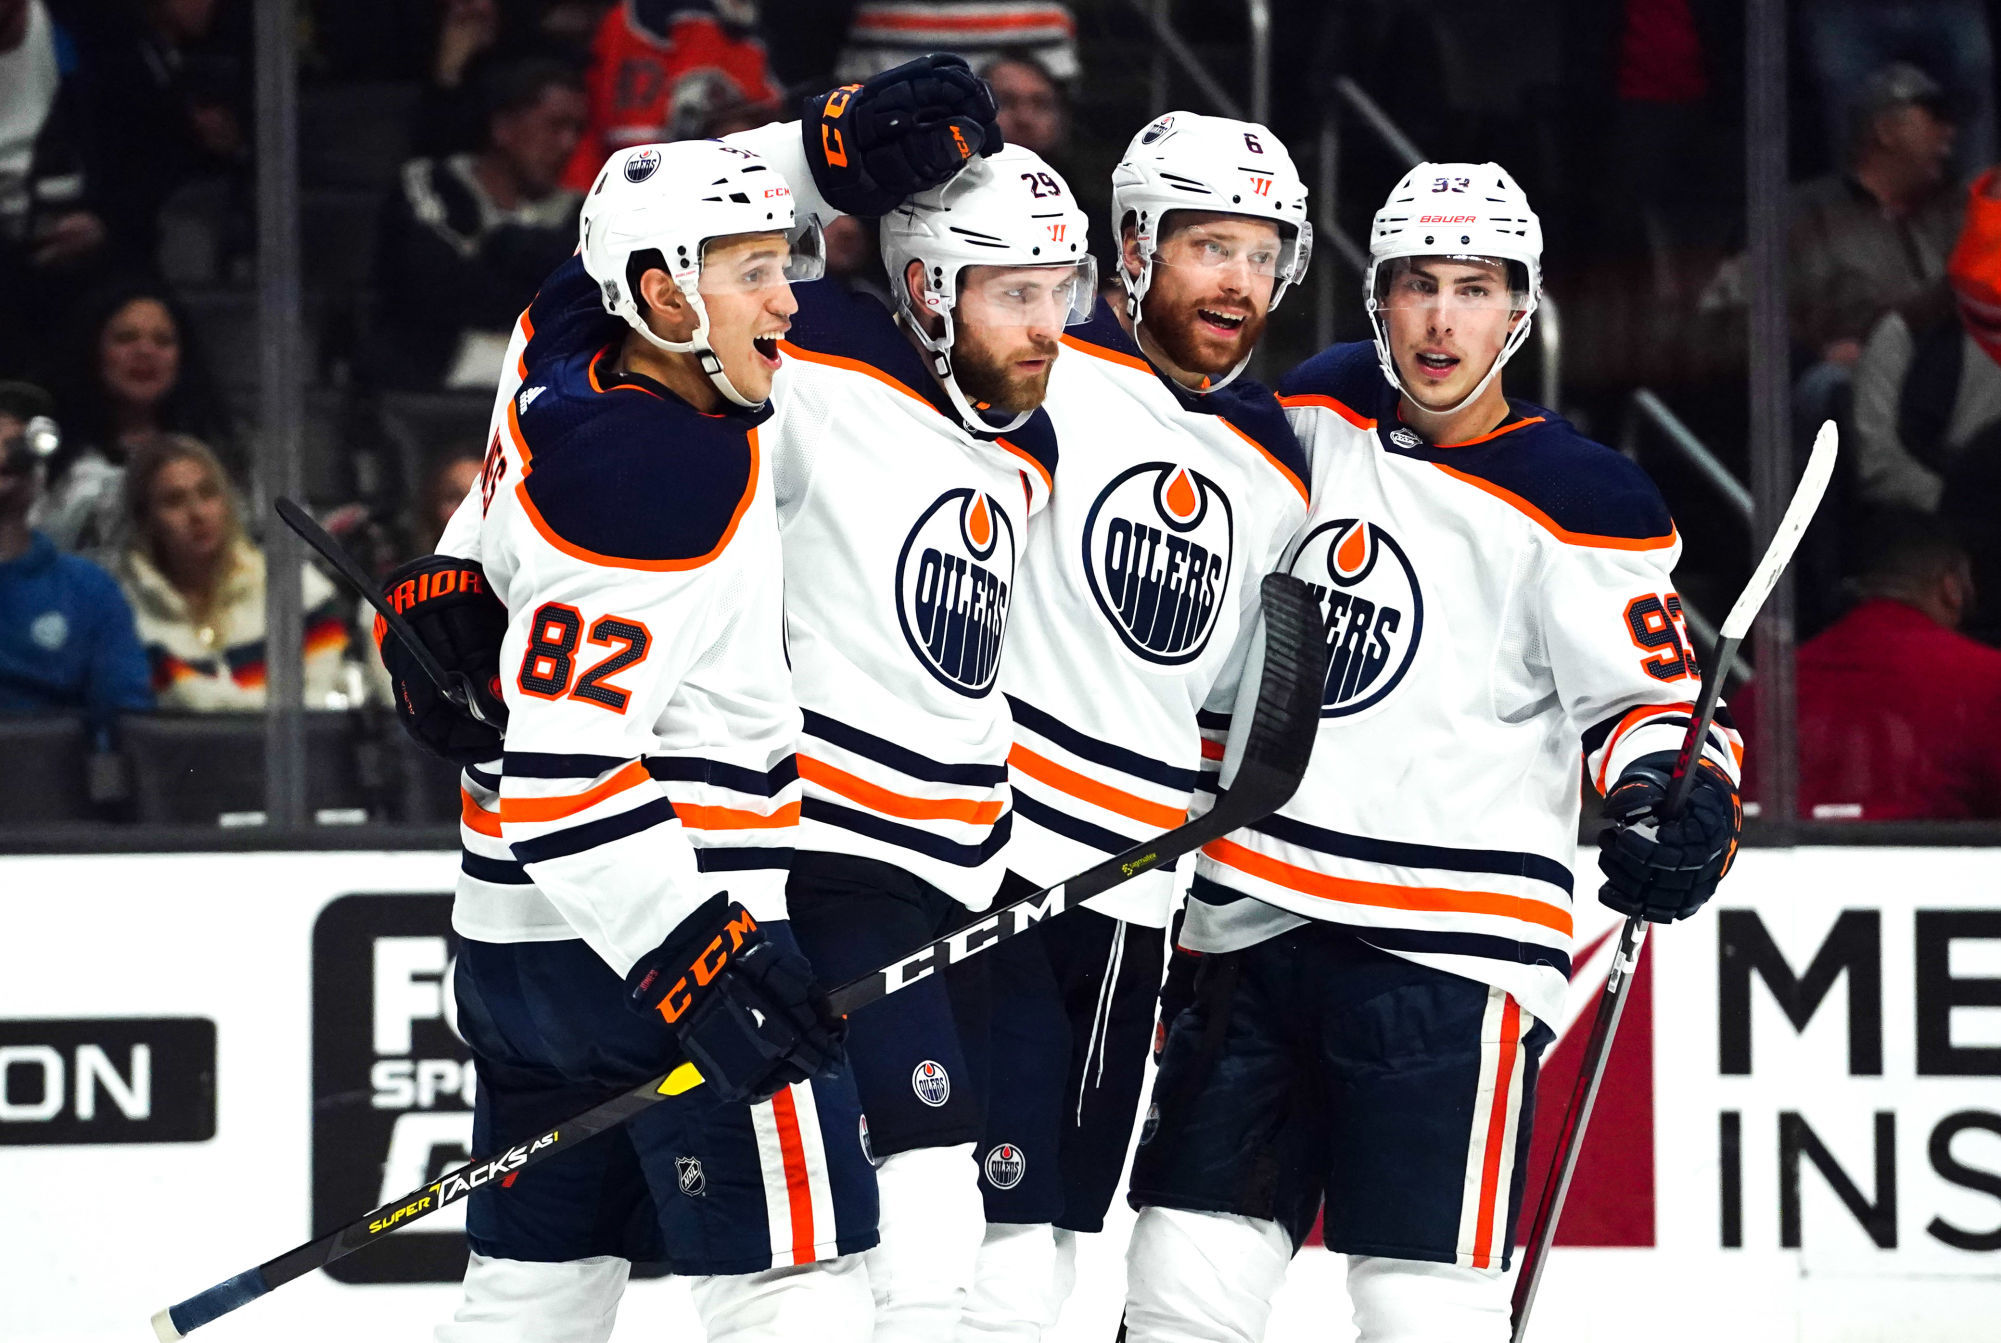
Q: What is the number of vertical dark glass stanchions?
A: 2